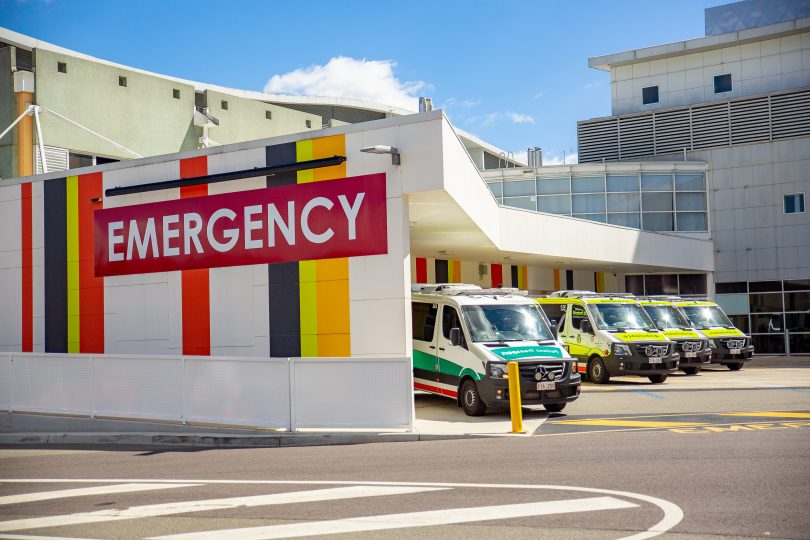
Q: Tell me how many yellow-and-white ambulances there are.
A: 3